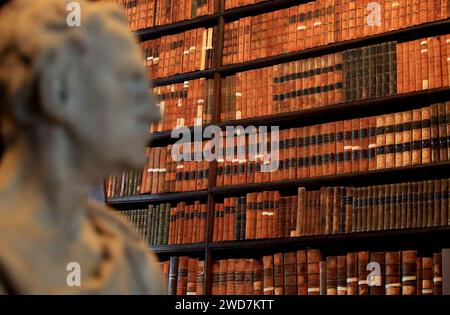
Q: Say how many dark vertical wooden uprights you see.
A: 1